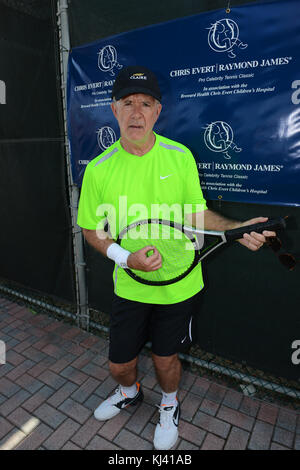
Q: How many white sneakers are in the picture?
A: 2